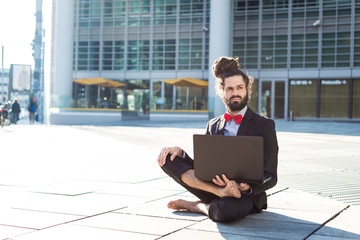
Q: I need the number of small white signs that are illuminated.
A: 2